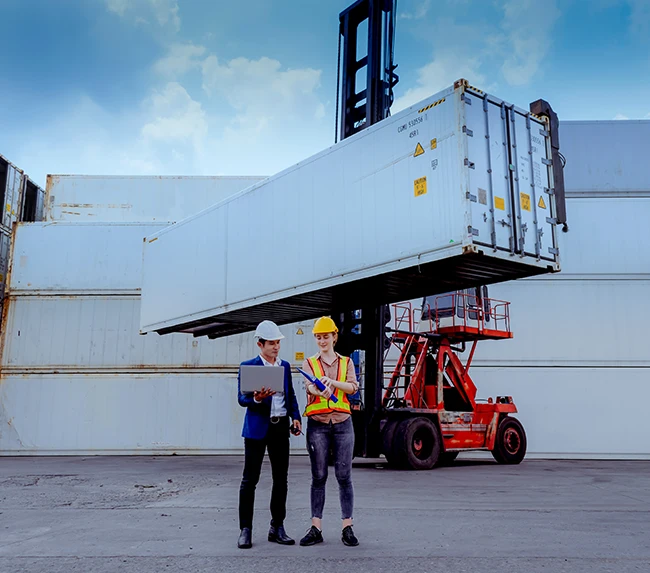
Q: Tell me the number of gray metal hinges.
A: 10